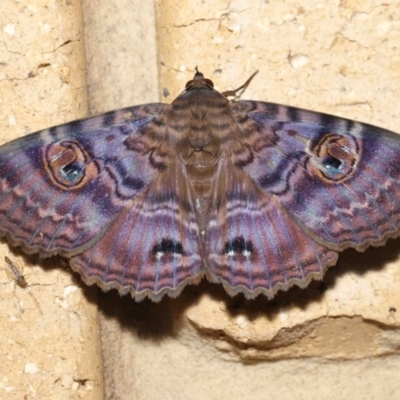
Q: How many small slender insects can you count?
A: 1